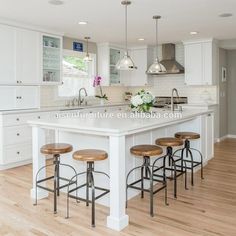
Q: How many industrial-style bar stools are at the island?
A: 5